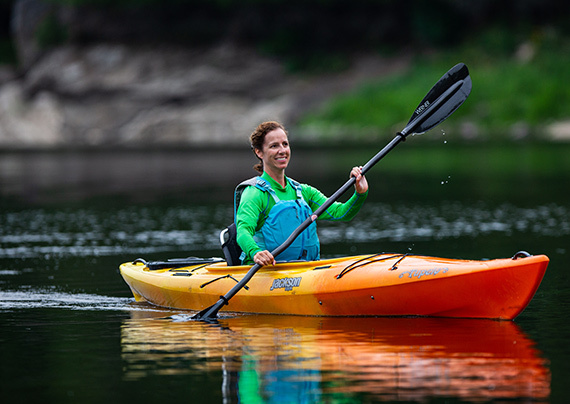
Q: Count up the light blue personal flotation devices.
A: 1